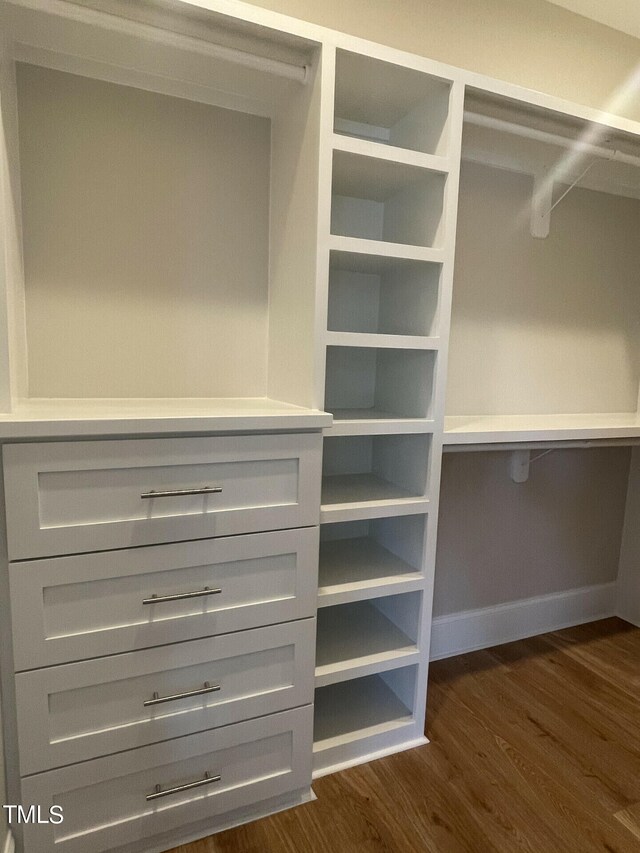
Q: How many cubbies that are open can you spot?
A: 8